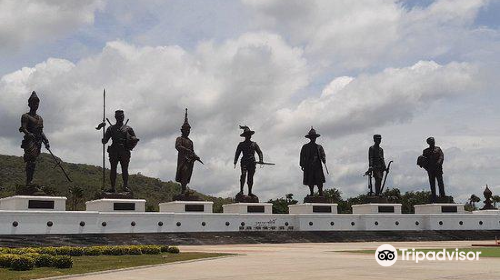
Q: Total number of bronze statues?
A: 7